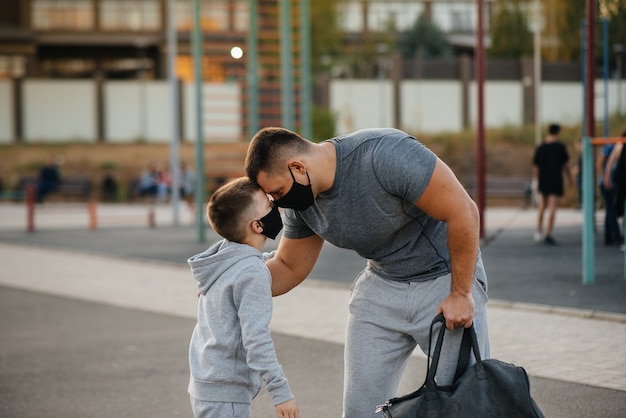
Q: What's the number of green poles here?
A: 5